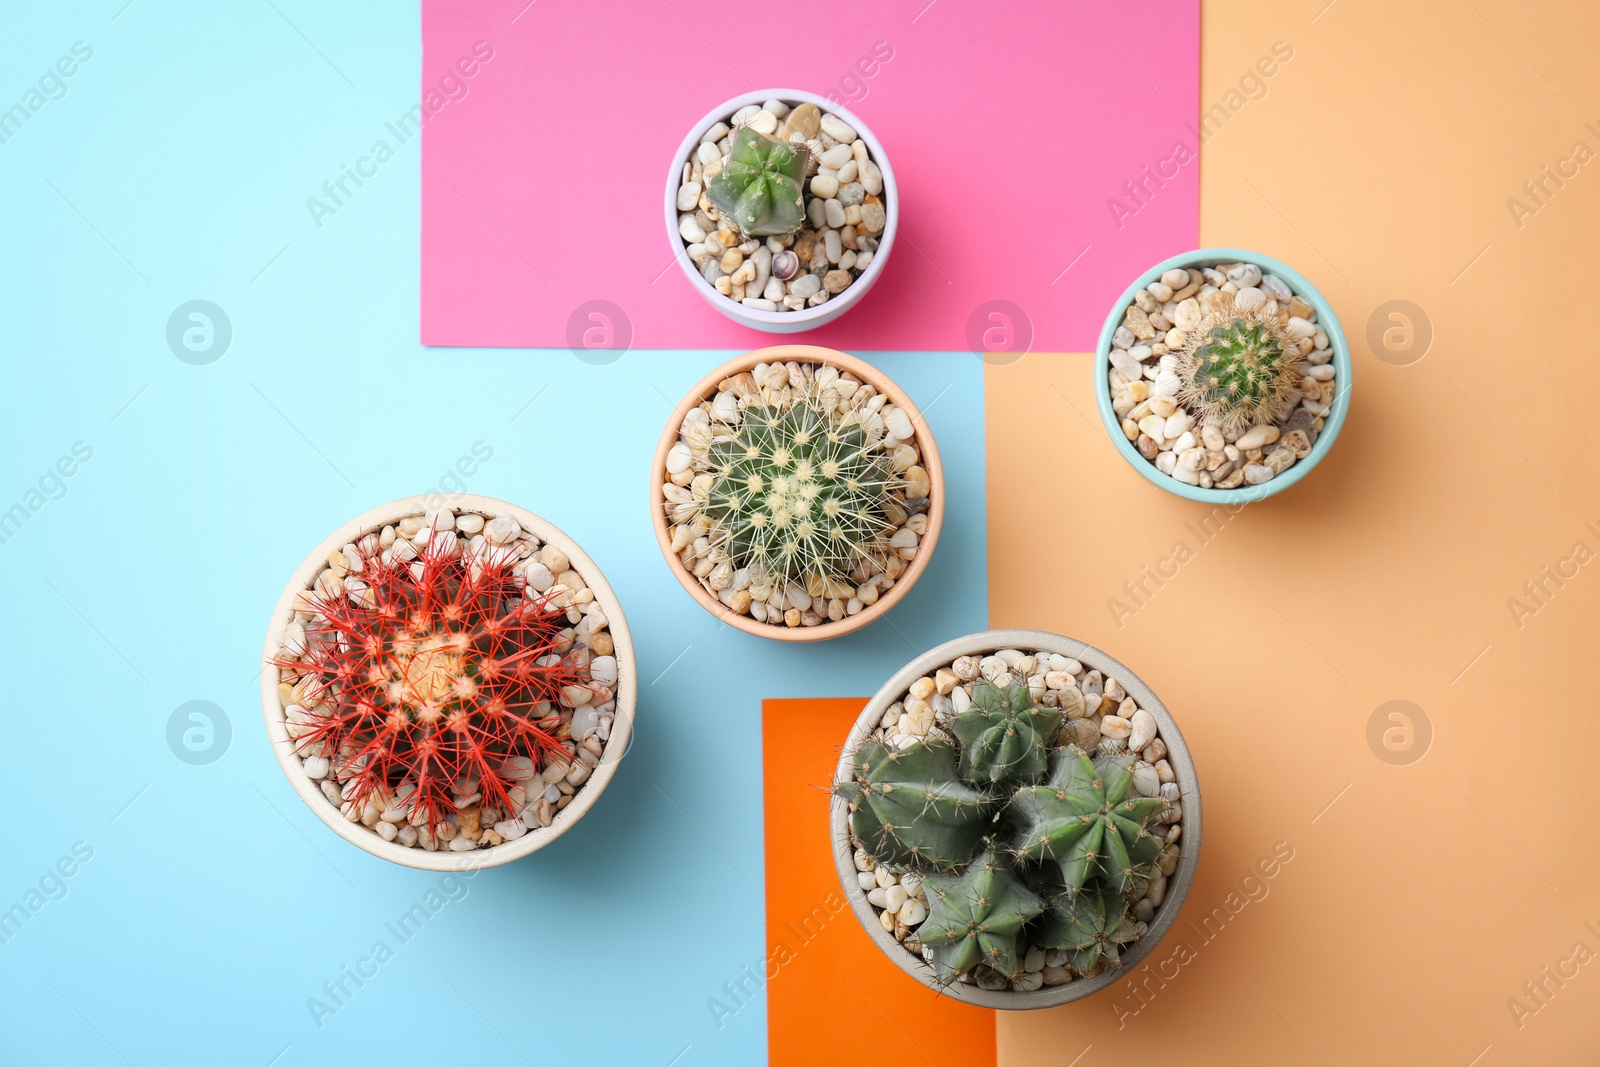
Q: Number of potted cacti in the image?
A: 5